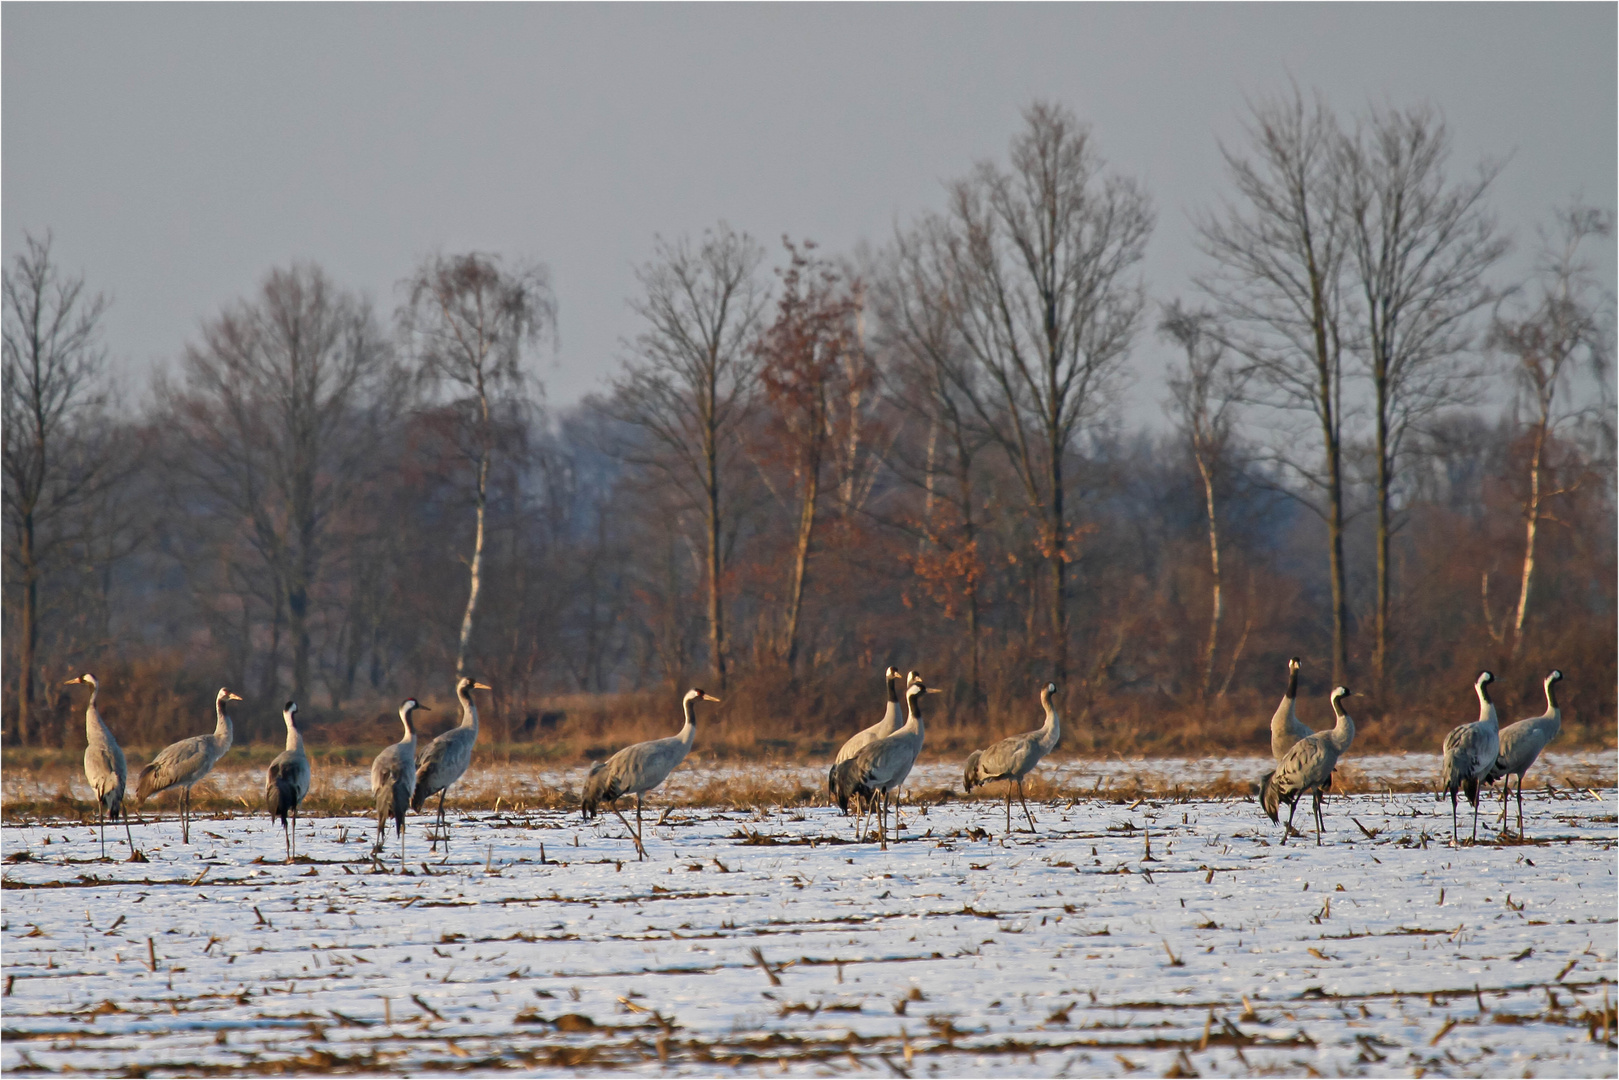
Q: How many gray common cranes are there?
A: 14